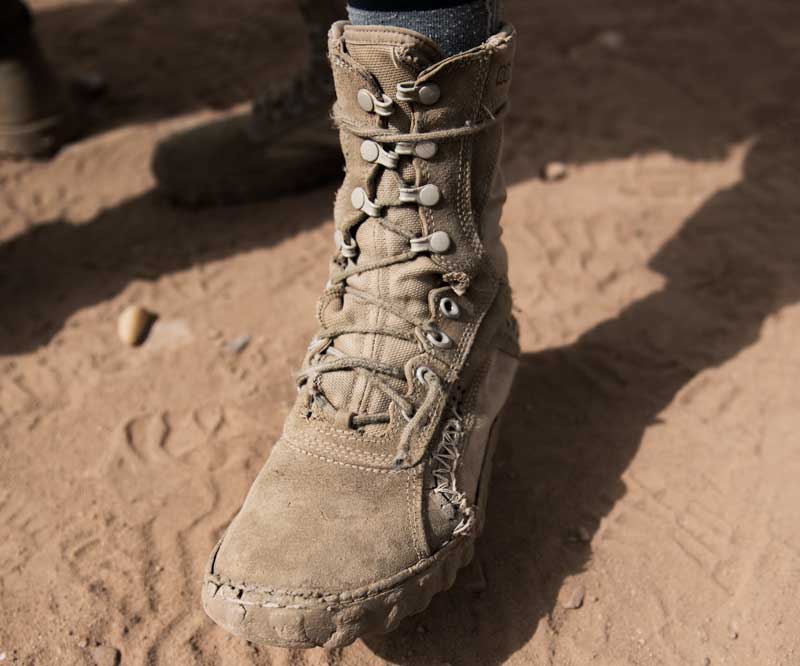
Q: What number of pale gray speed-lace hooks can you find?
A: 8